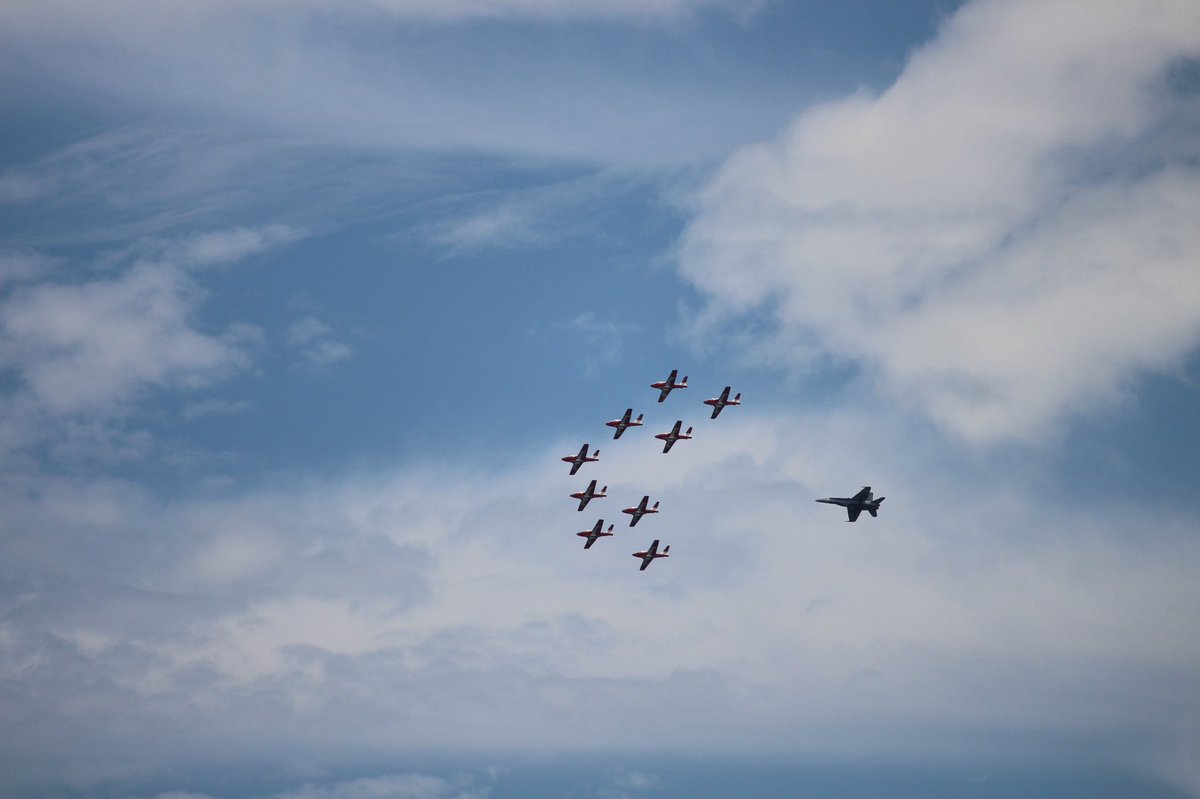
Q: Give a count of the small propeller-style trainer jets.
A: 9